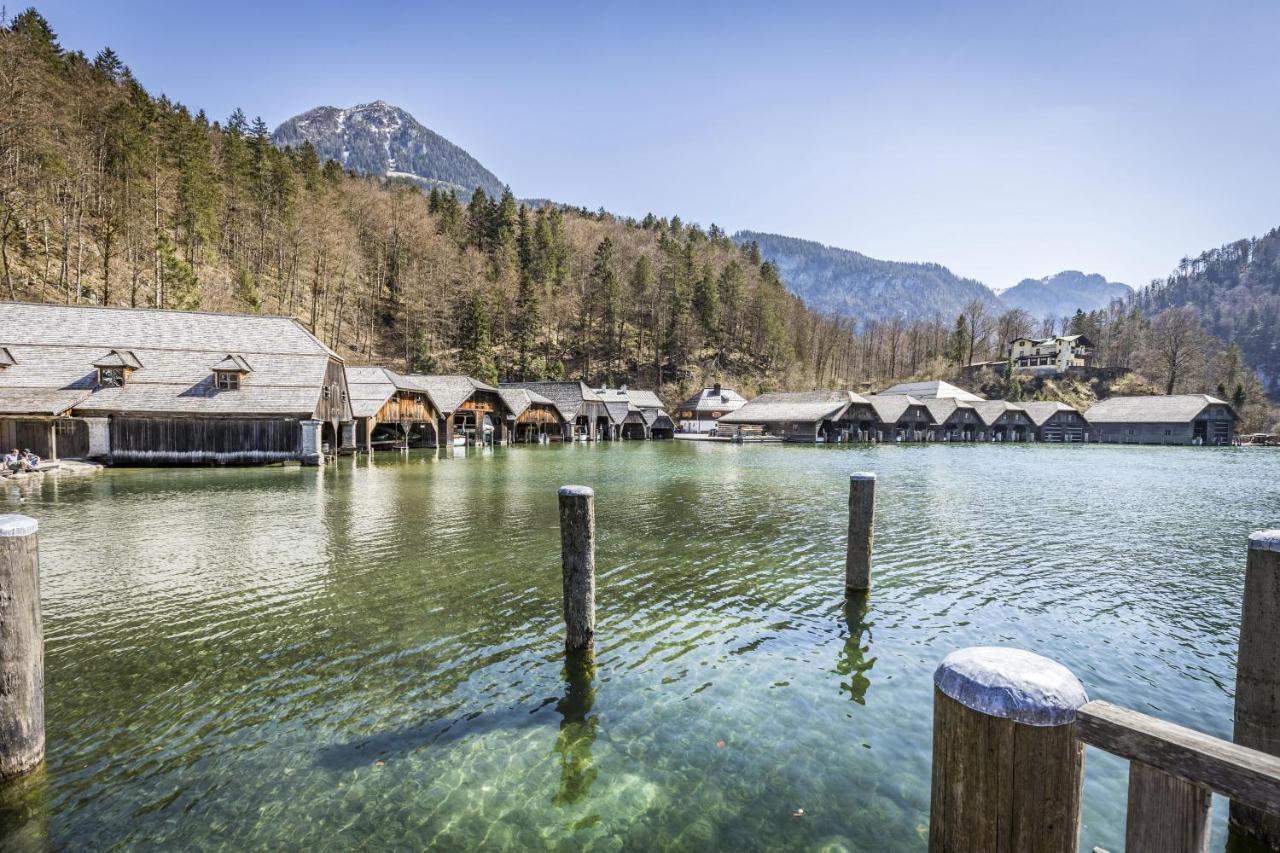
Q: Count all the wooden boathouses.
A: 13